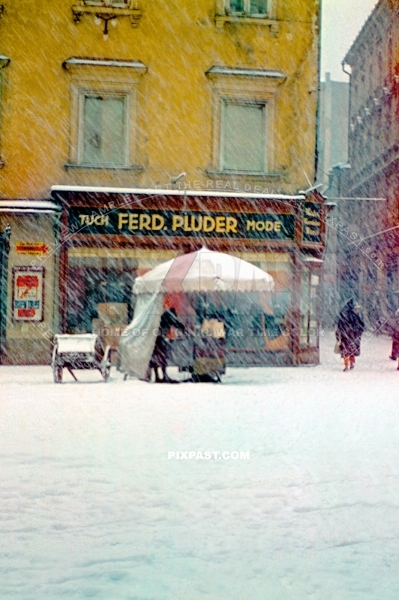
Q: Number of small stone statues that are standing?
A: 0